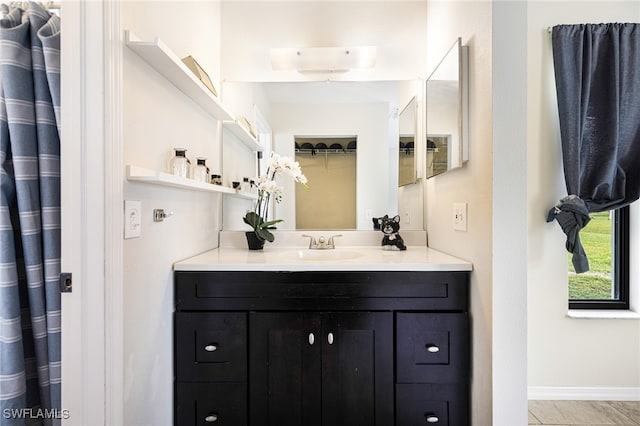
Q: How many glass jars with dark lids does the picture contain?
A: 3